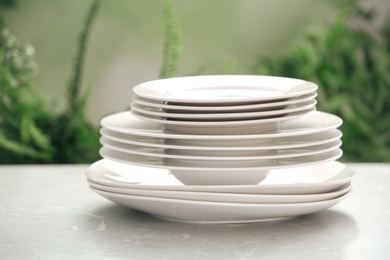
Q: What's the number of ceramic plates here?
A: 11